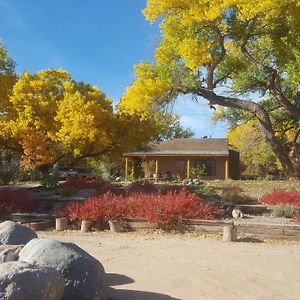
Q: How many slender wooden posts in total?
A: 4